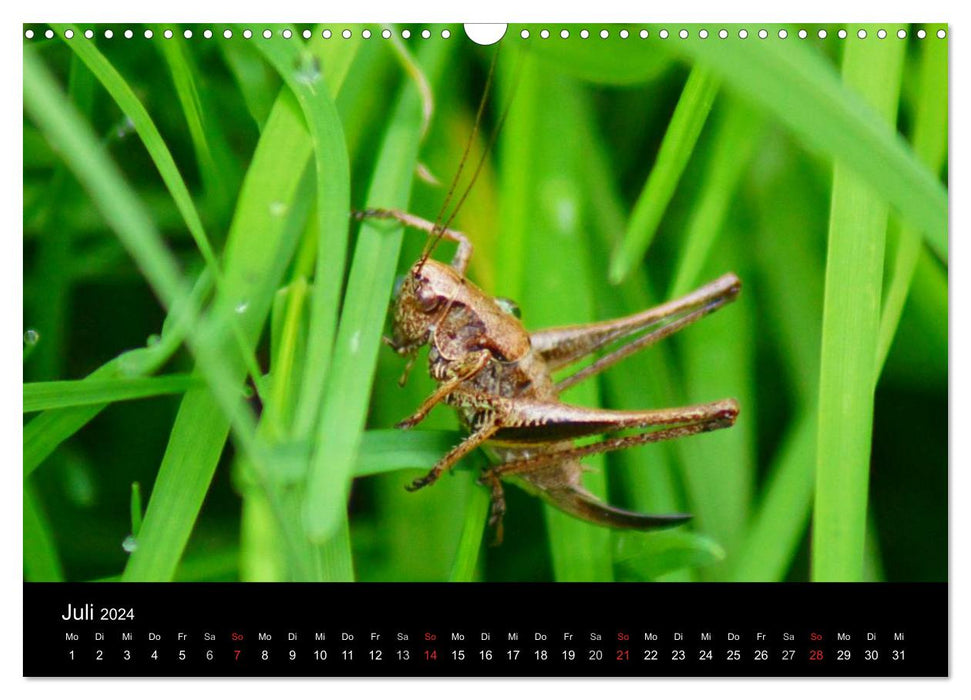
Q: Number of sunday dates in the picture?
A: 4